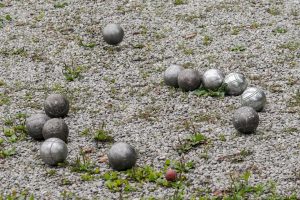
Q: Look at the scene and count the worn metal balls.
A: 12